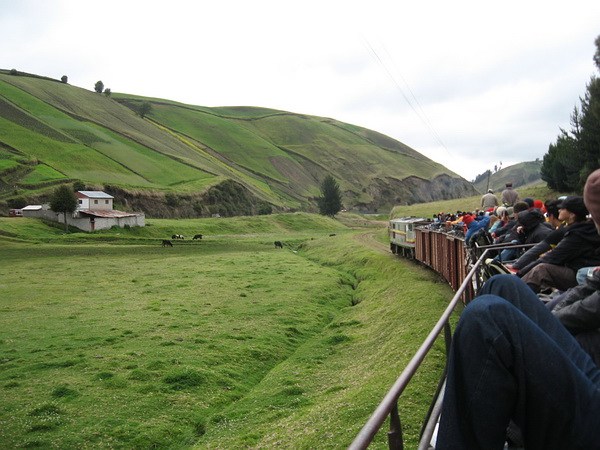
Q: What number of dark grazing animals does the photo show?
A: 4